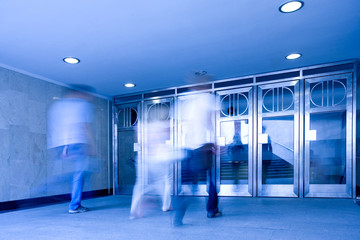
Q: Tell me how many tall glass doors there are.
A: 6